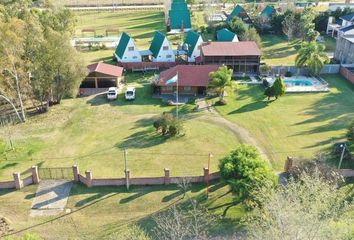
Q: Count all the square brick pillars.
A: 8